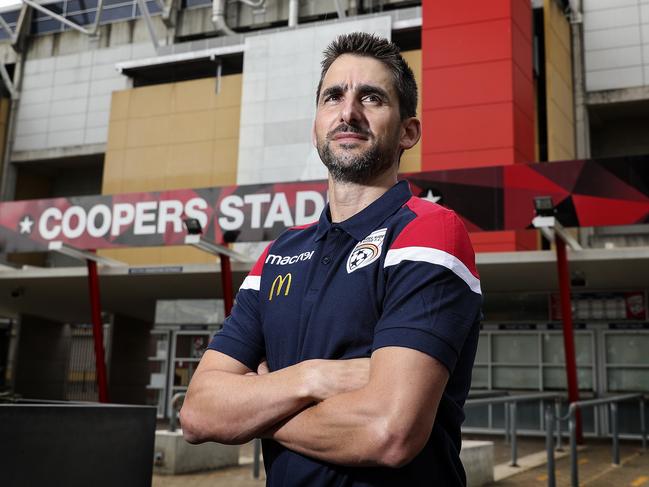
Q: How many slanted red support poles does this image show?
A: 3